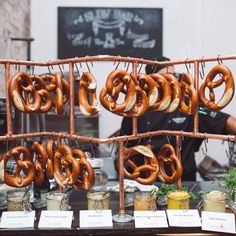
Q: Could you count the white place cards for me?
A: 6